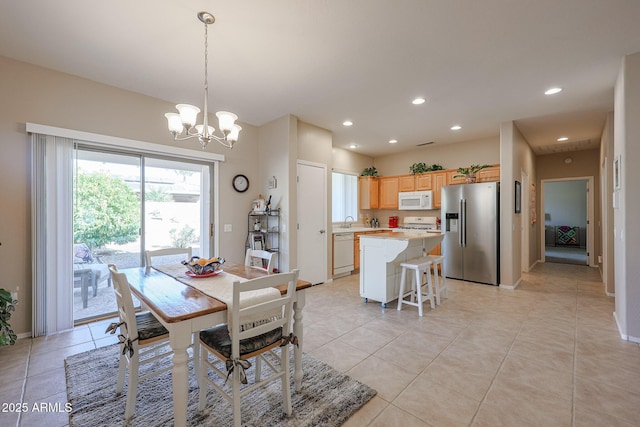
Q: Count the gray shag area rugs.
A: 1